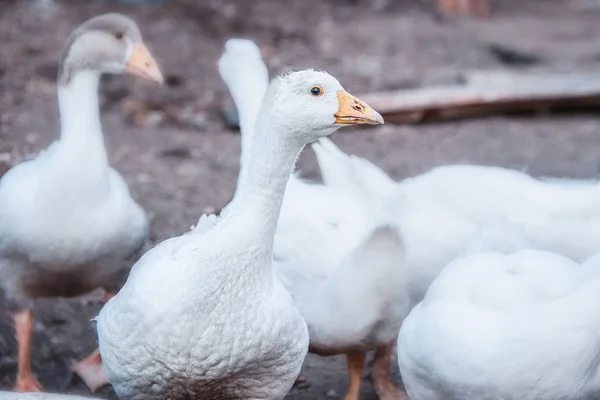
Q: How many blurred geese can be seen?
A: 4